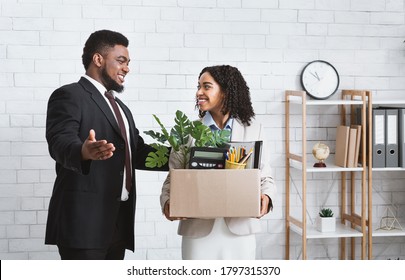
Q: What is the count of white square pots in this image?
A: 1